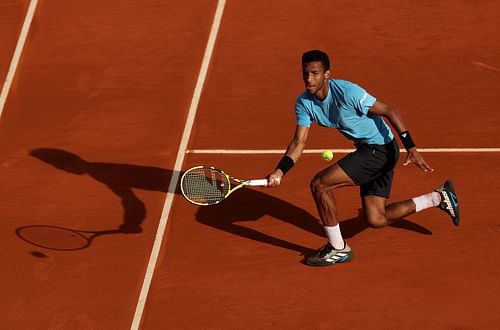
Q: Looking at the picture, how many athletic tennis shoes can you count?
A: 2